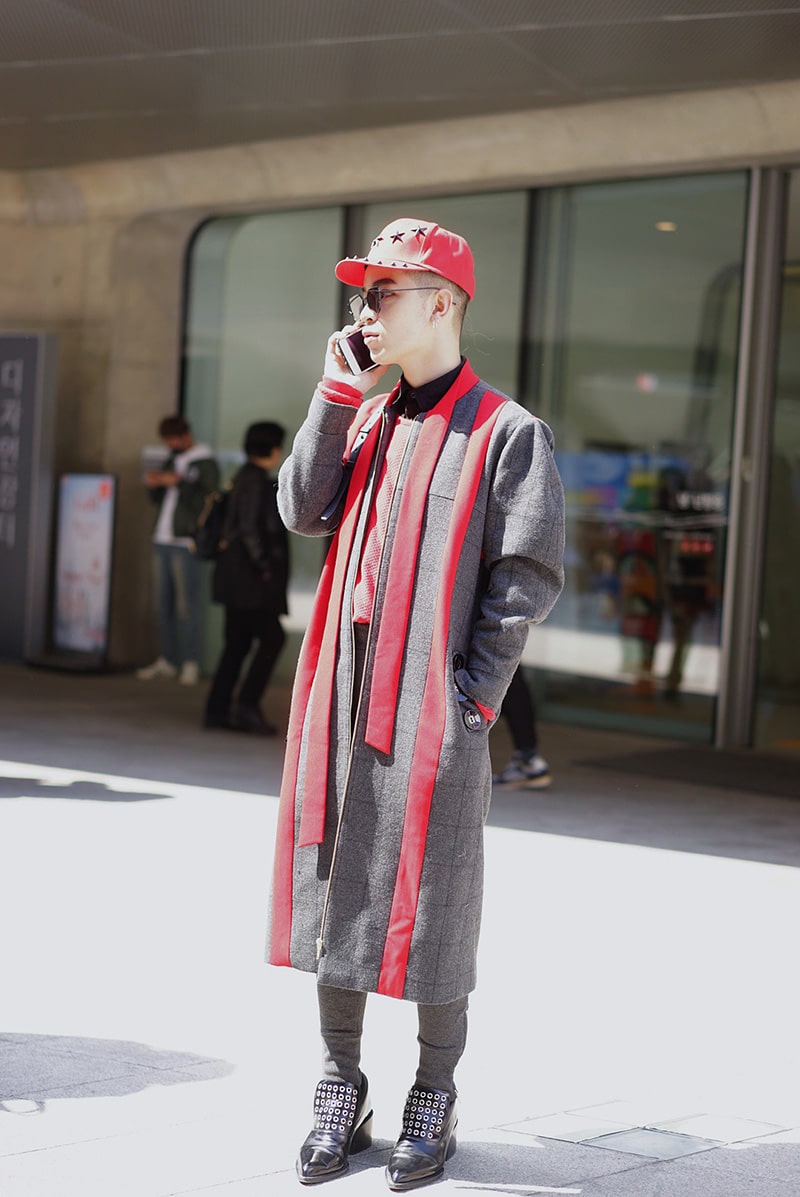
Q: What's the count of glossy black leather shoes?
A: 2